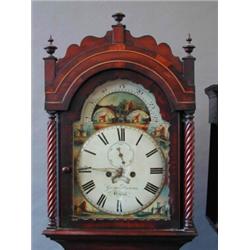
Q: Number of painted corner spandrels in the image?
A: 4